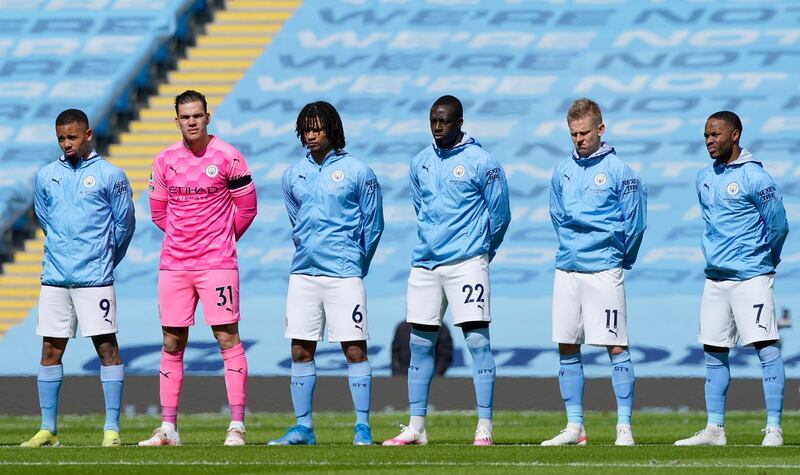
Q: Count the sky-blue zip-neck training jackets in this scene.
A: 5